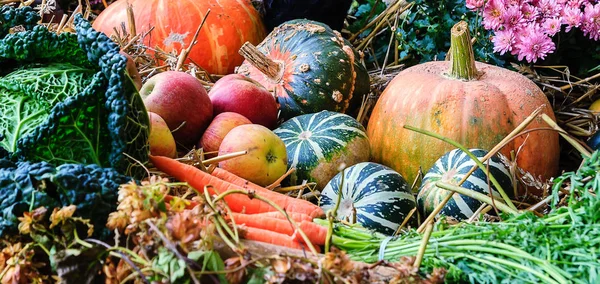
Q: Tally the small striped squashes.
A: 3